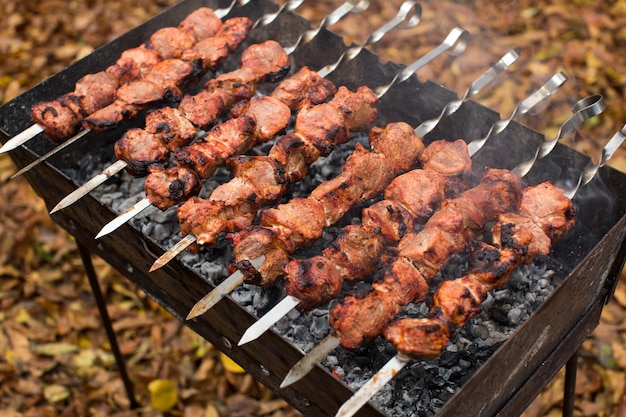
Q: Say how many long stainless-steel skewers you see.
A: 9